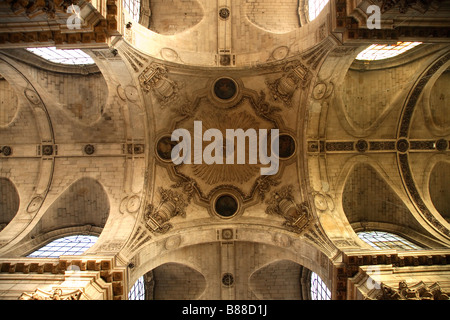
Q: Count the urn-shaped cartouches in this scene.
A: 4